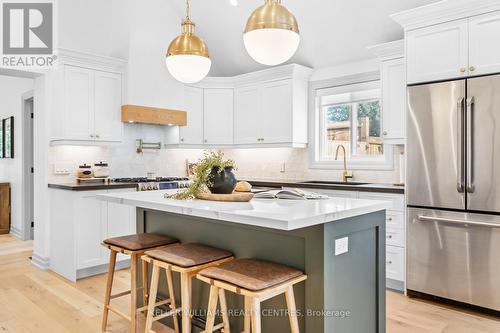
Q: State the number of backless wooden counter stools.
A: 3